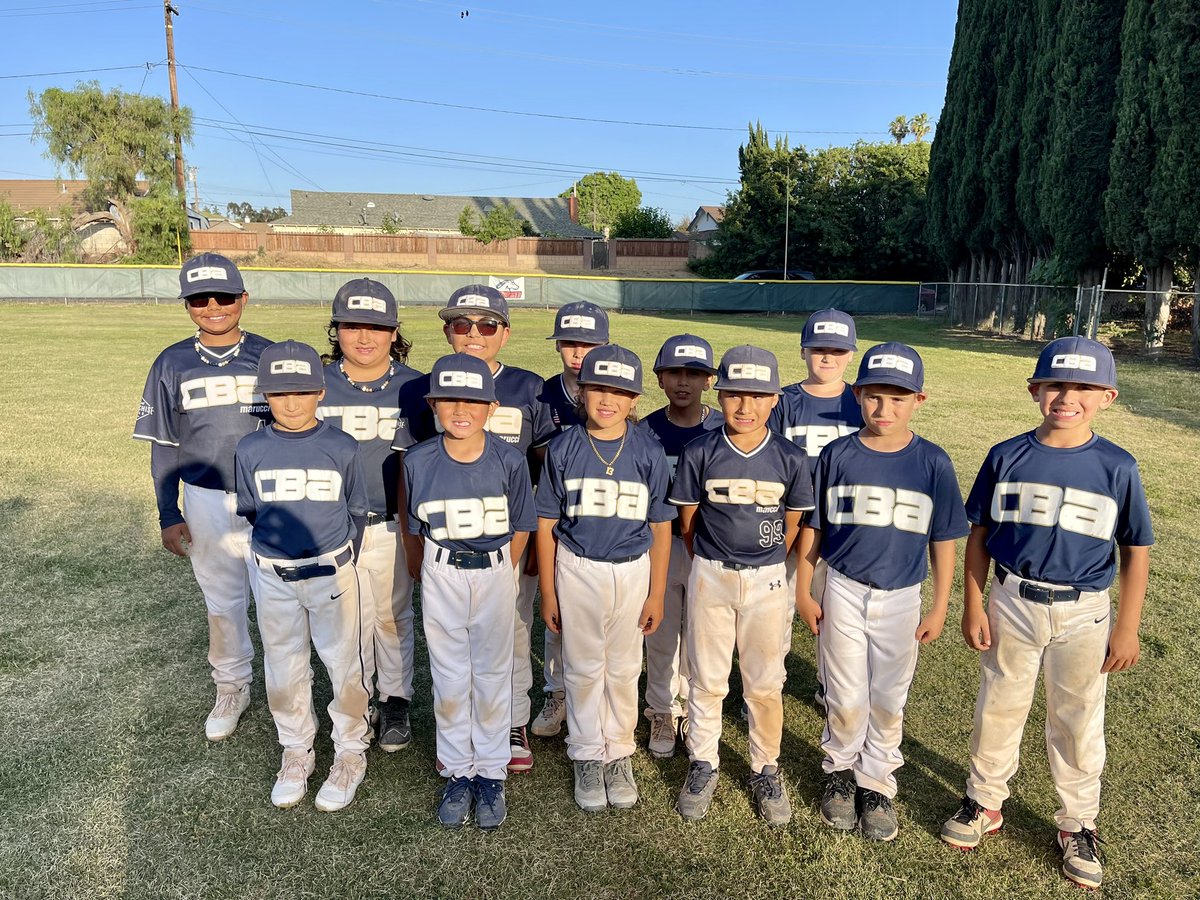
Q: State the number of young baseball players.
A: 12